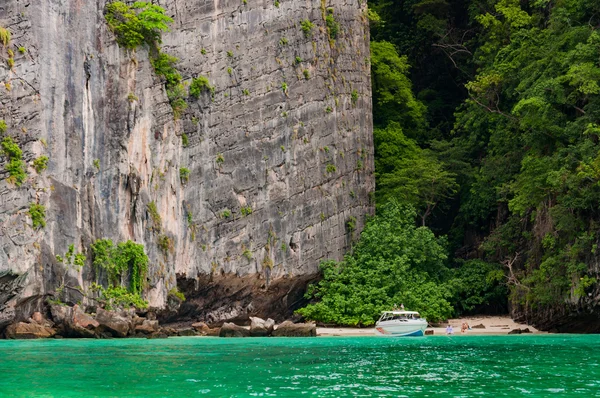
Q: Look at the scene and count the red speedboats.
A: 0